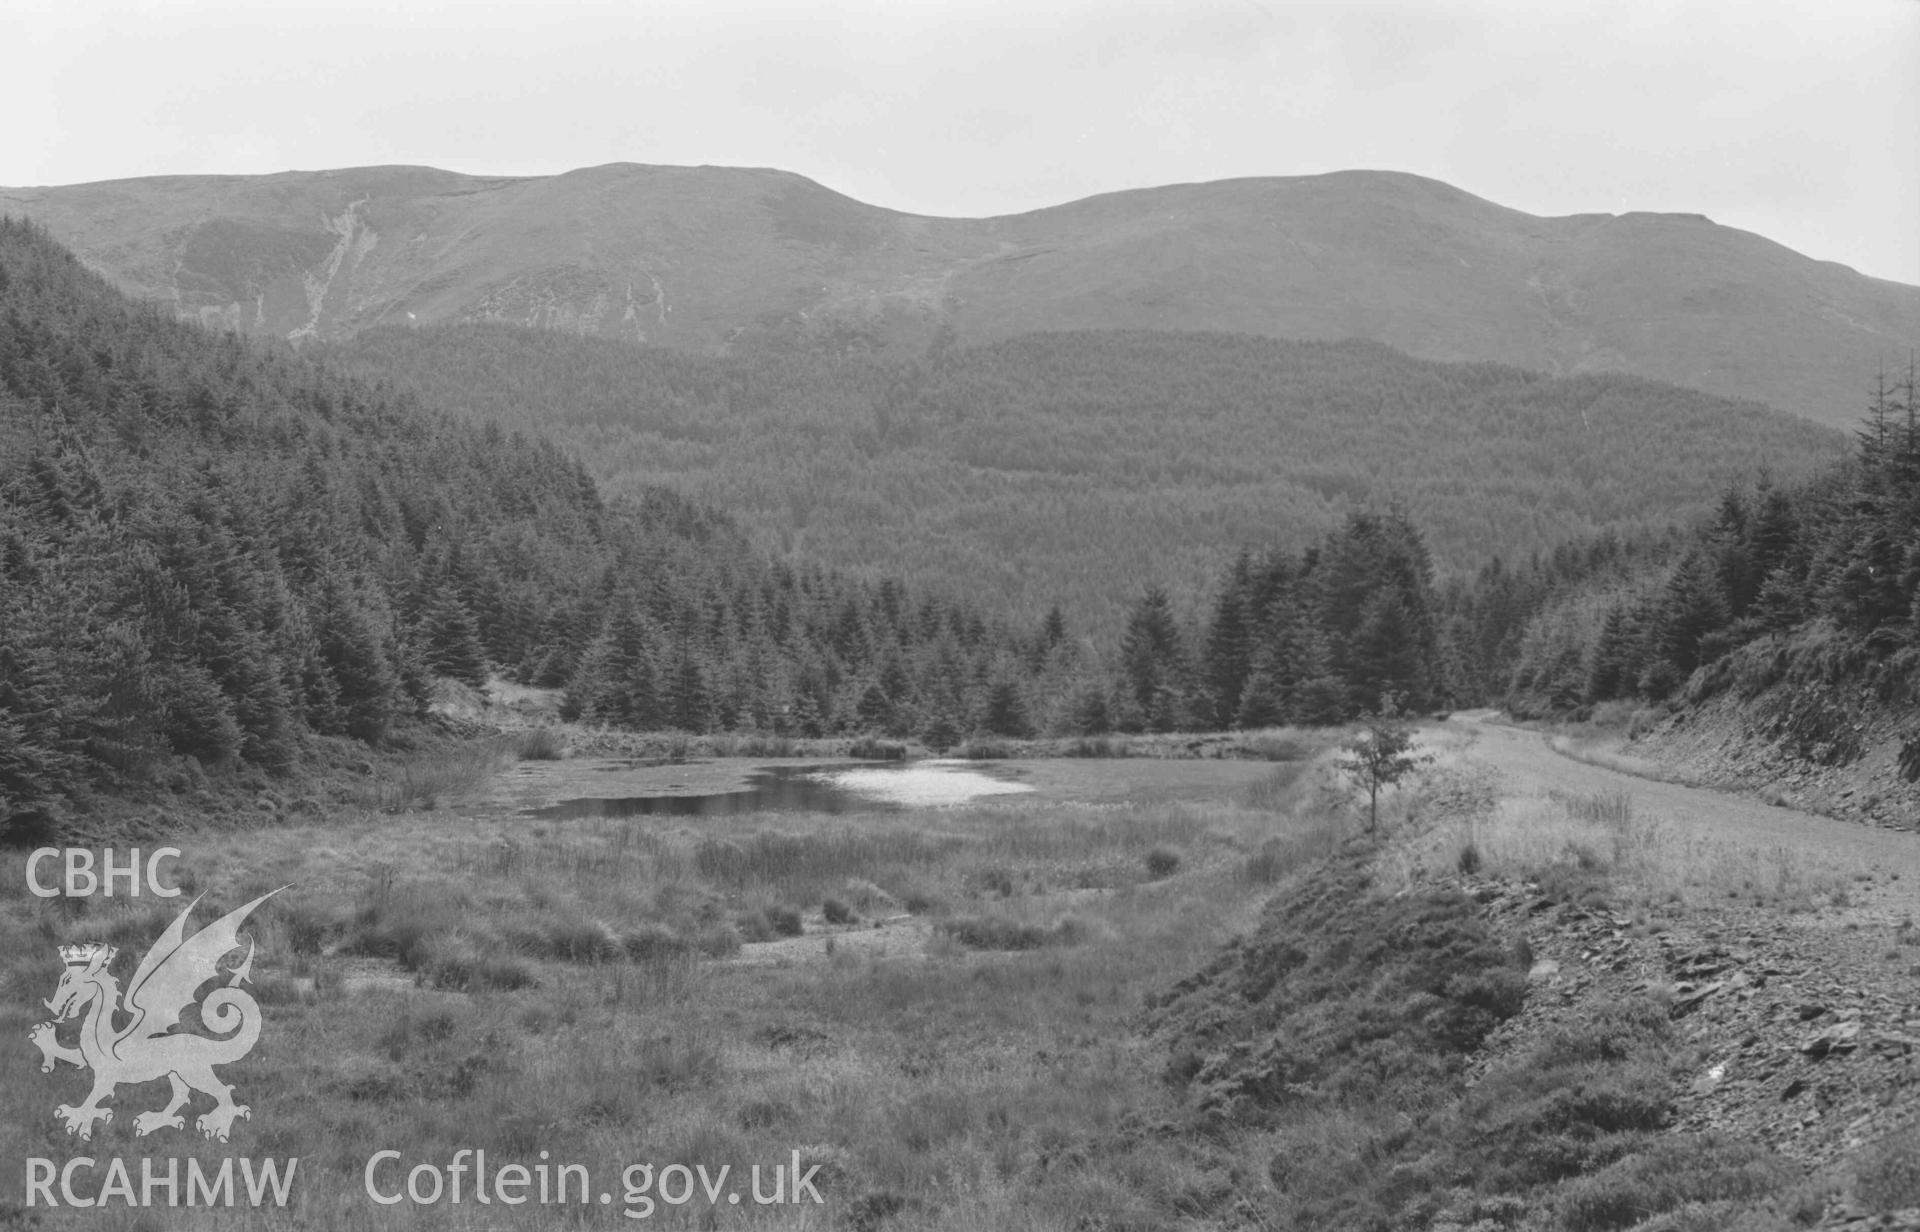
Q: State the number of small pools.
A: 1